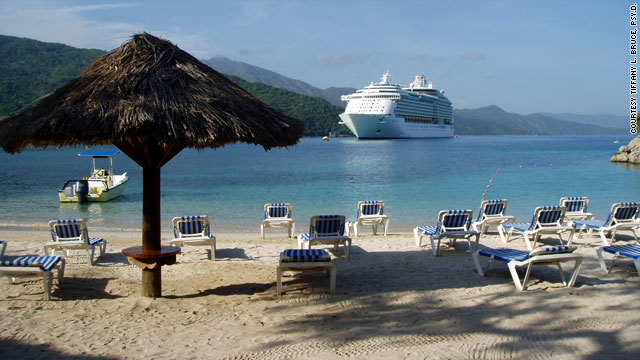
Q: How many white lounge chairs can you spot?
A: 15